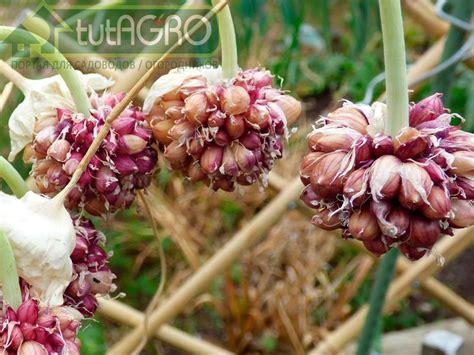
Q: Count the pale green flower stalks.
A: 5